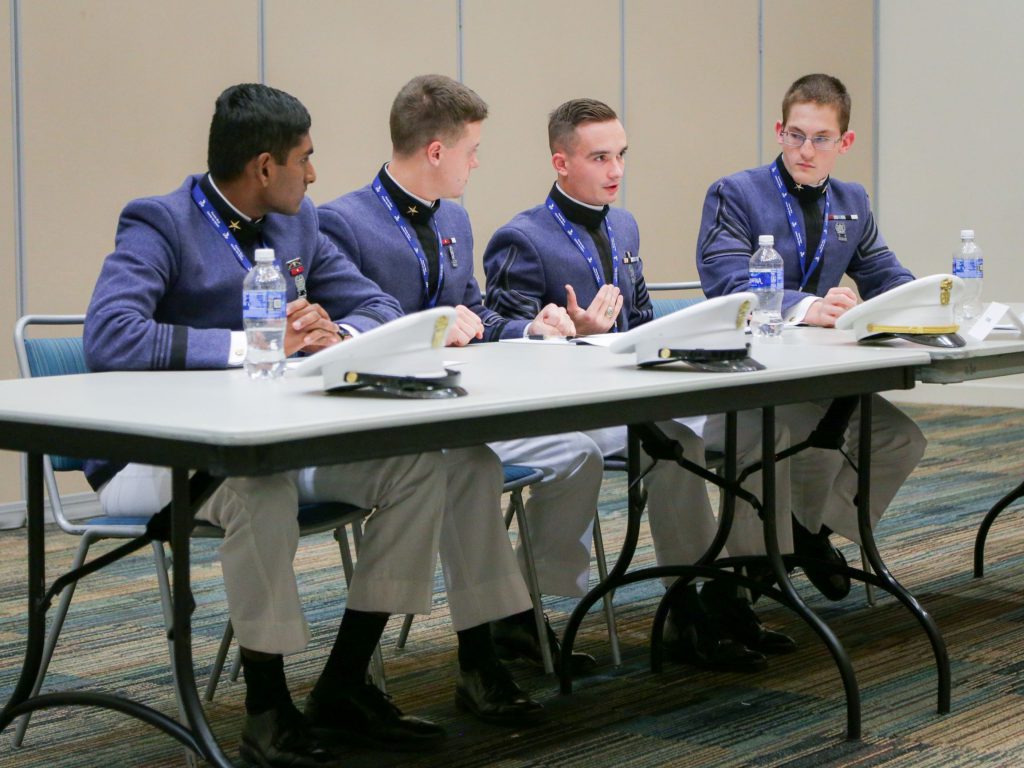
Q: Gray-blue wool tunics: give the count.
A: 4